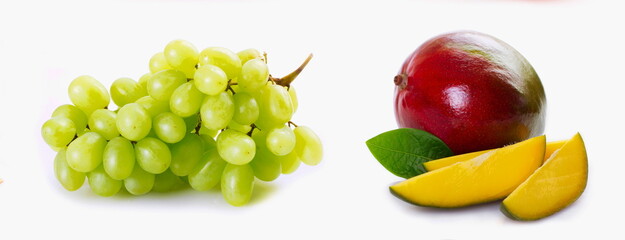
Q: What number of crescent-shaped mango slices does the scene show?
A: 3